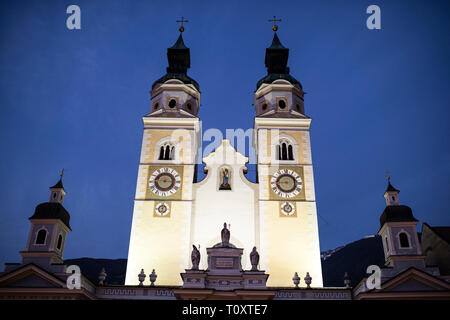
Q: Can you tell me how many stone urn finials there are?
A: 6